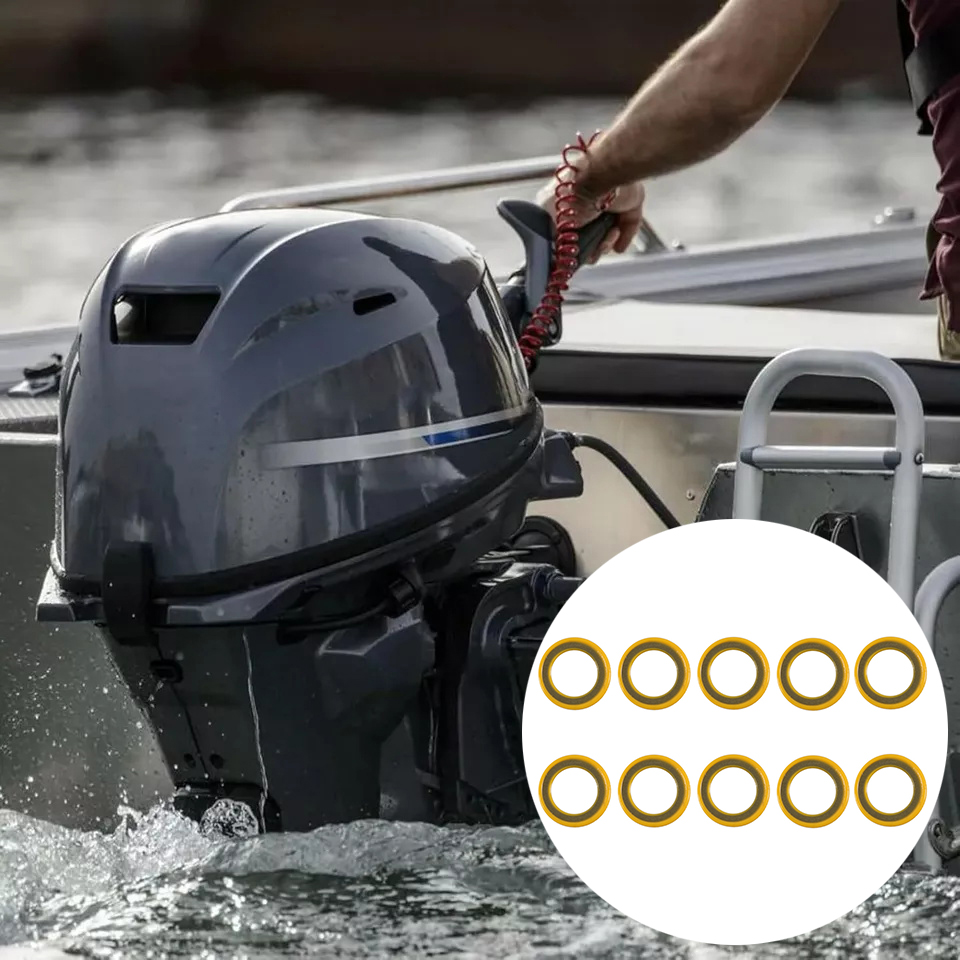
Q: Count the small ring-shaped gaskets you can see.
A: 10